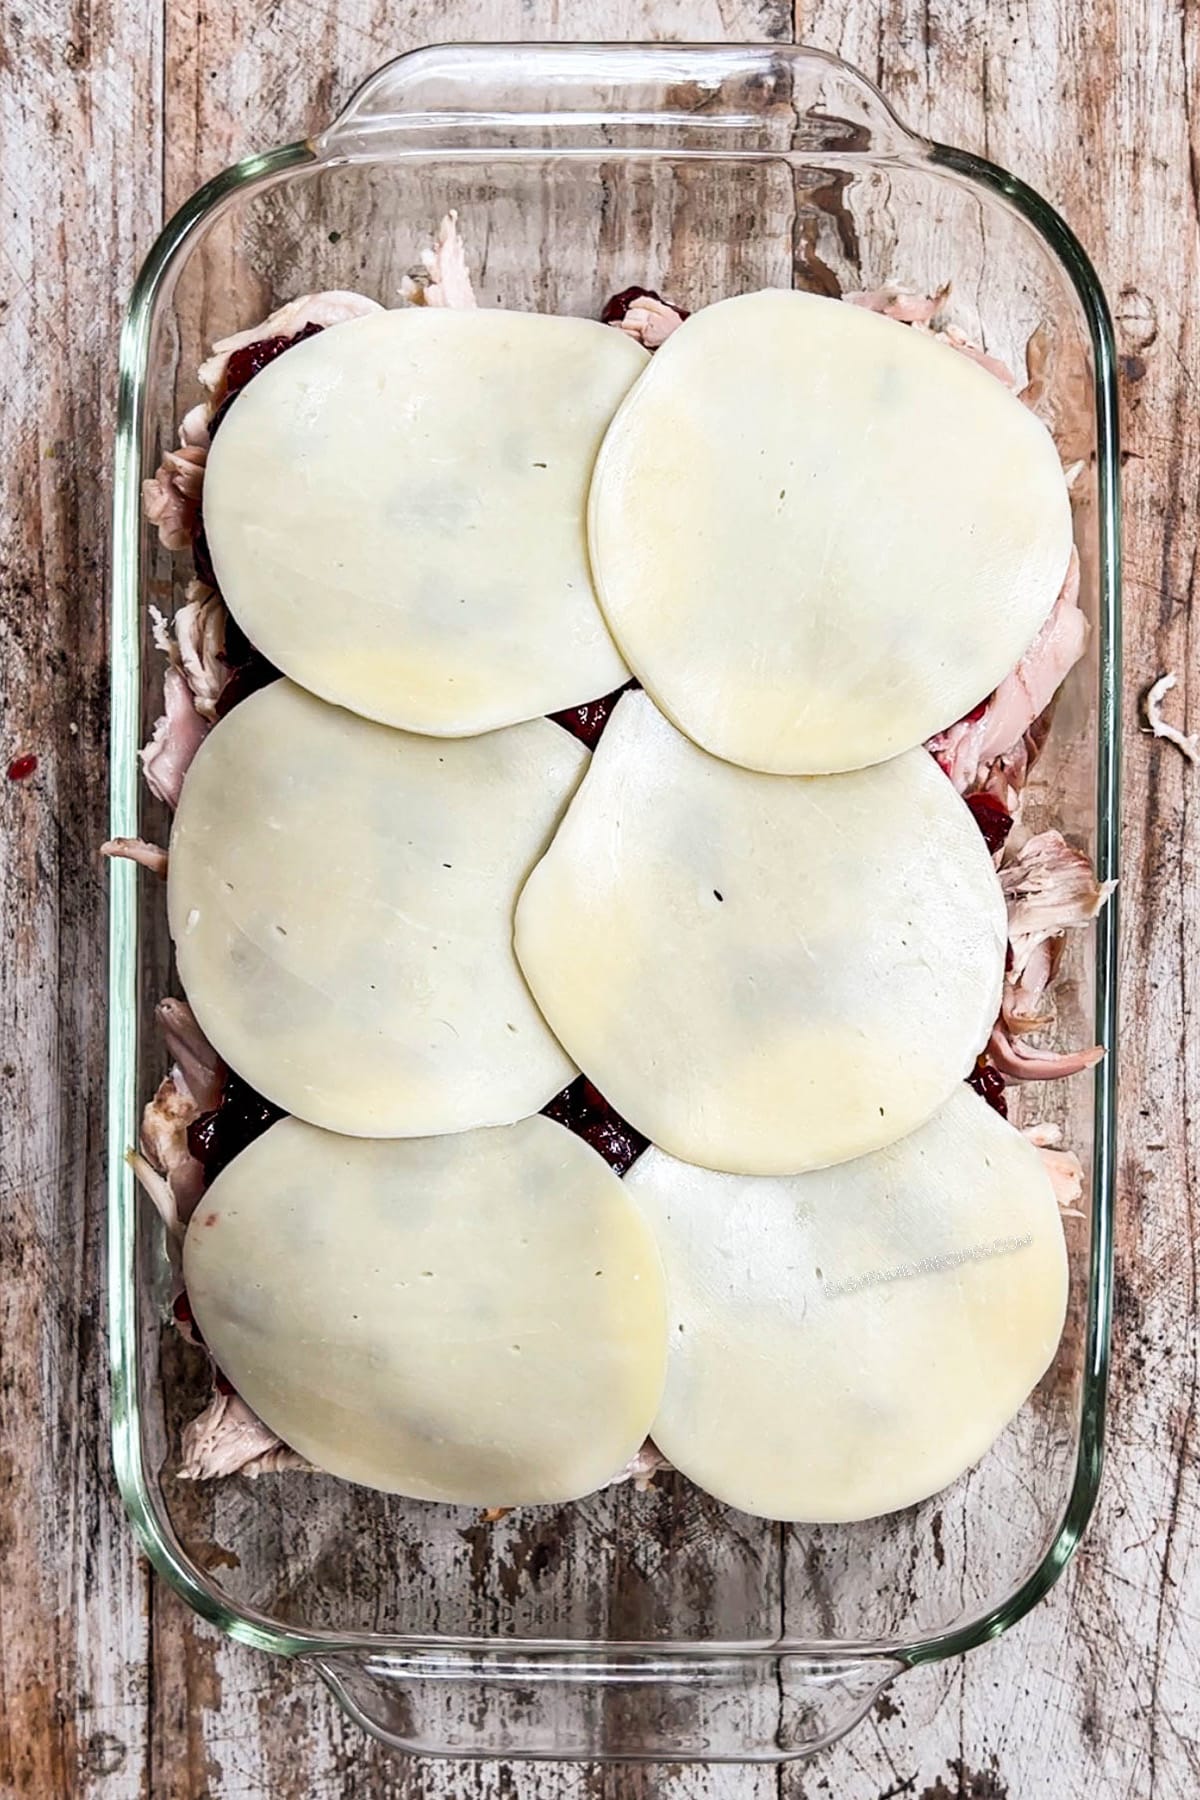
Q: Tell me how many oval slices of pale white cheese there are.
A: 6